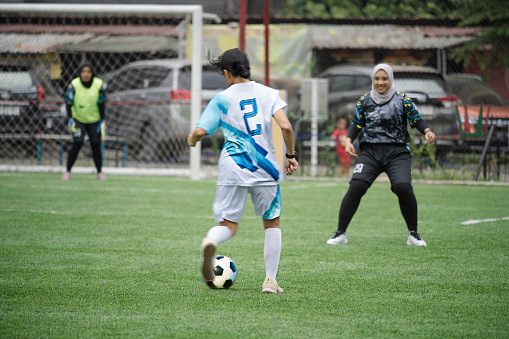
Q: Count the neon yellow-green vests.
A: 1